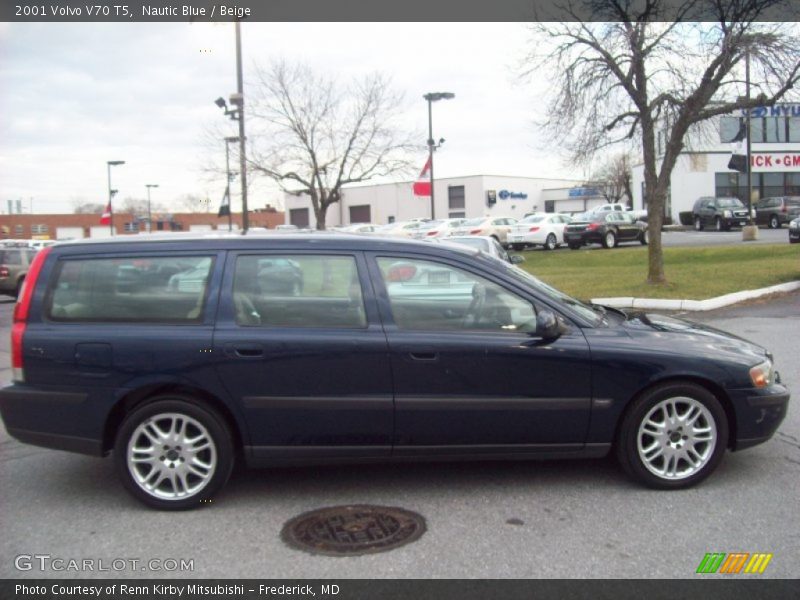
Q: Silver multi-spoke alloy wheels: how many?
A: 2